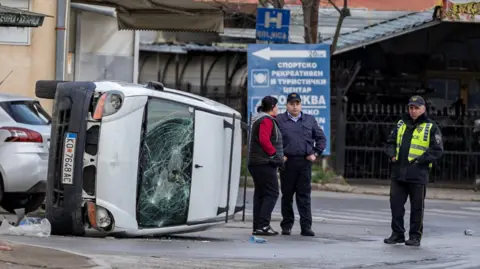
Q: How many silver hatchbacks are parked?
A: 1